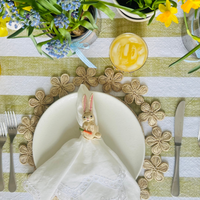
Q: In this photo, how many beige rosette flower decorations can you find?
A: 11